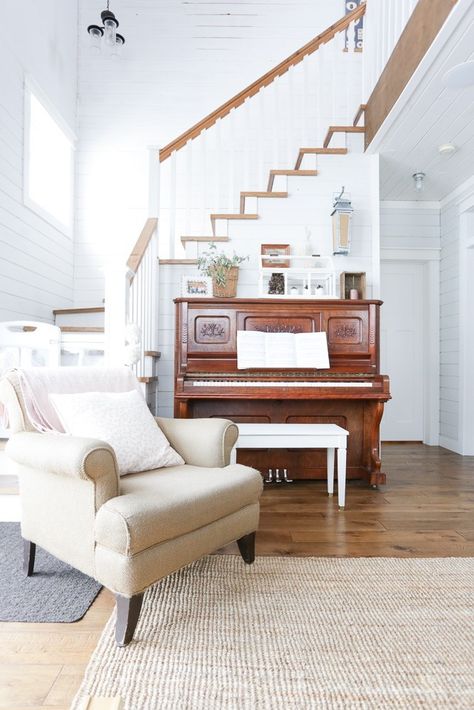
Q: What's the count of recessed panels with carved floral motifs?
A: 3